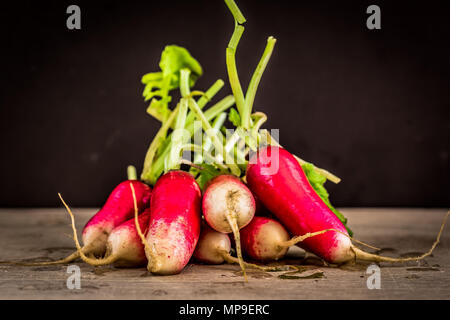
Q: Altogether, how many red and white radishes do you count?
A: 7